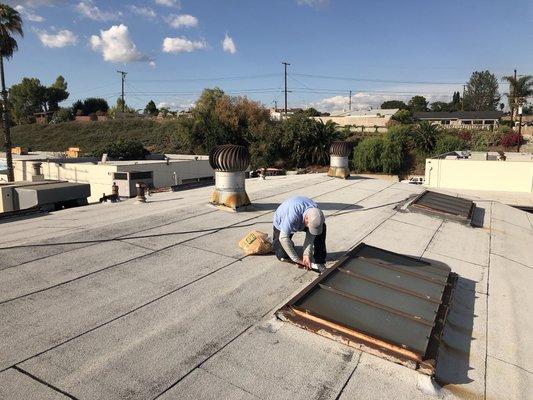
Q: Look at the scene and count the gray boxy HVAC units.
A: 2